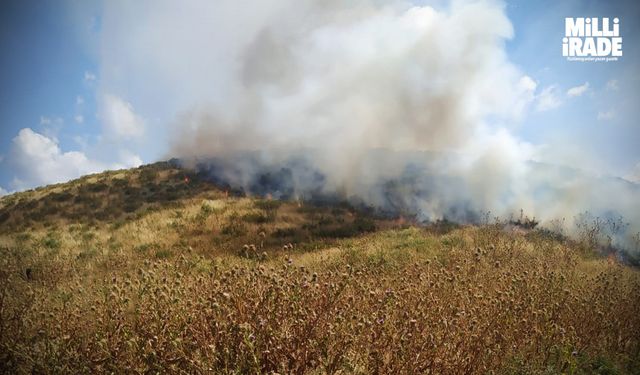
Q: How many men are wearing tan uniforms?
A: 0